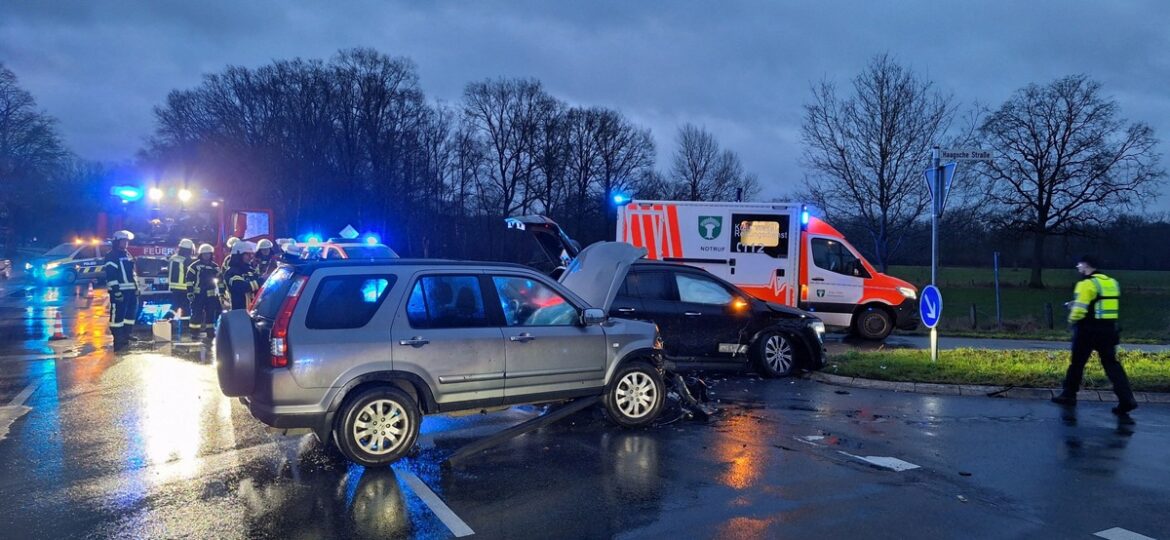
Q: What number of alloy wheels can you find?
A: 3